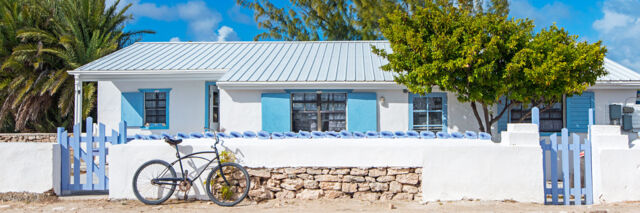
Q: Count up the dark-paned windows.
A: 4